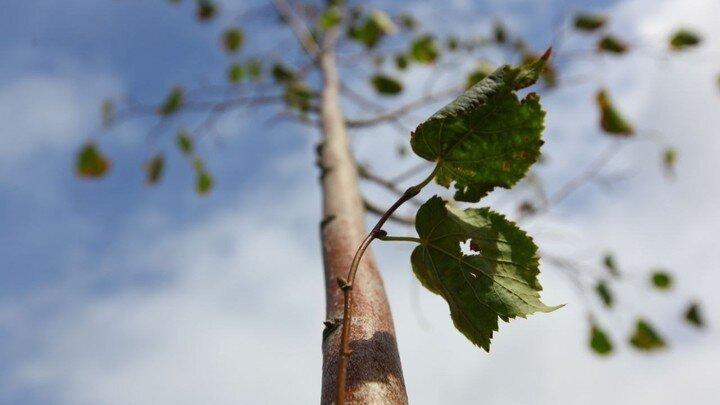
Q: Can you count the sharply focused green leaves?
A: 2